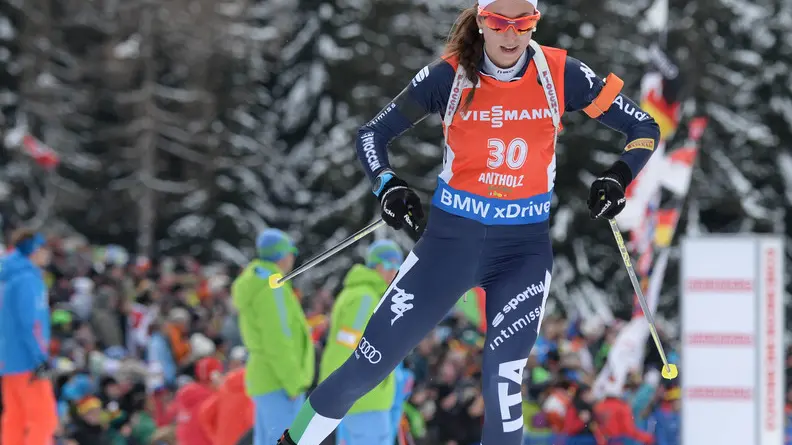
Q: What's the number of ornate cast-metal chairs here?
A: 0